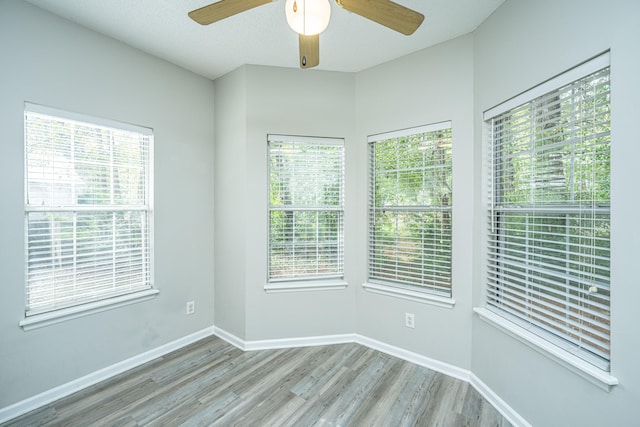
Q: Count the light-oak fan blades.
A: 3